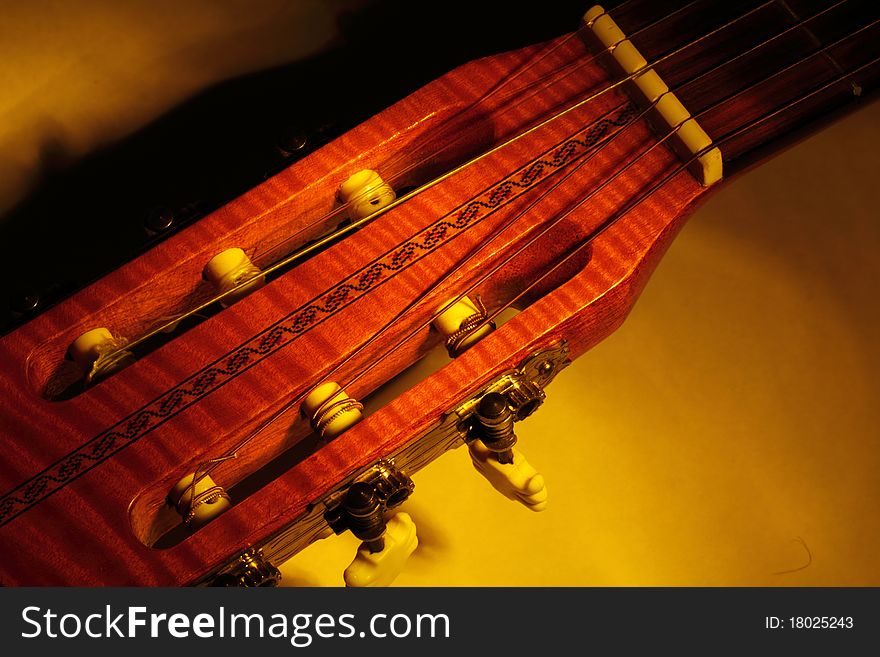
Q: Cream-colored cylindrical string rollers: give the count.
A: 6